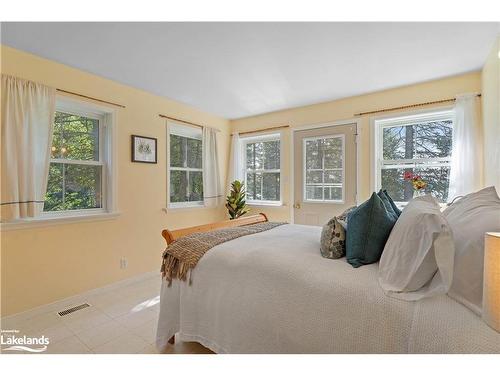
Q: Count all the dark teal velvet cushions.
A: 2